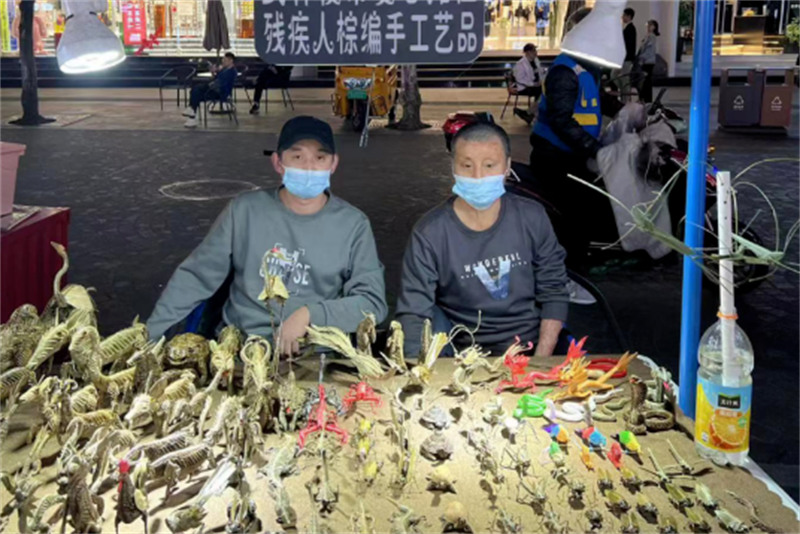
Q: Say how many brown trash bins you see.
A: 1